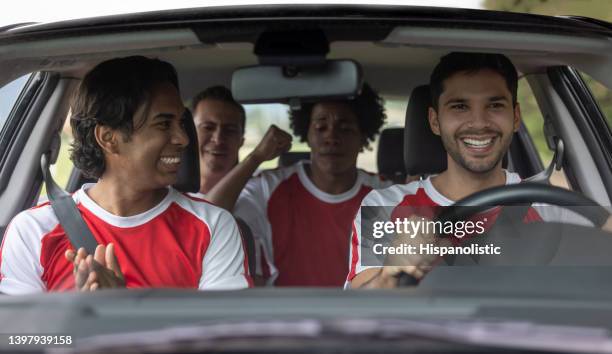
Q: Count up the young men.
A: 4